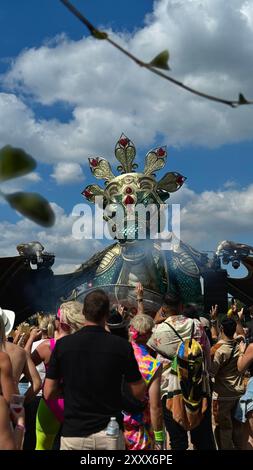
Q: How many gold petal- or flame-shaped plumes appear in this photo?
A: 5